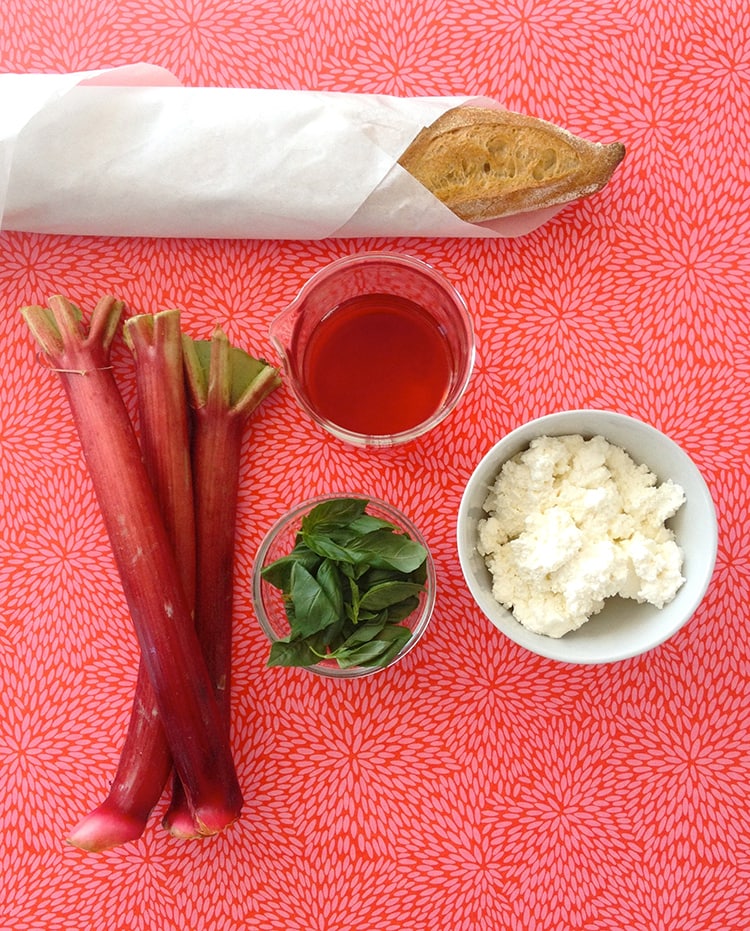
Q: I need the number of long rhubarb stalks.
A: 3